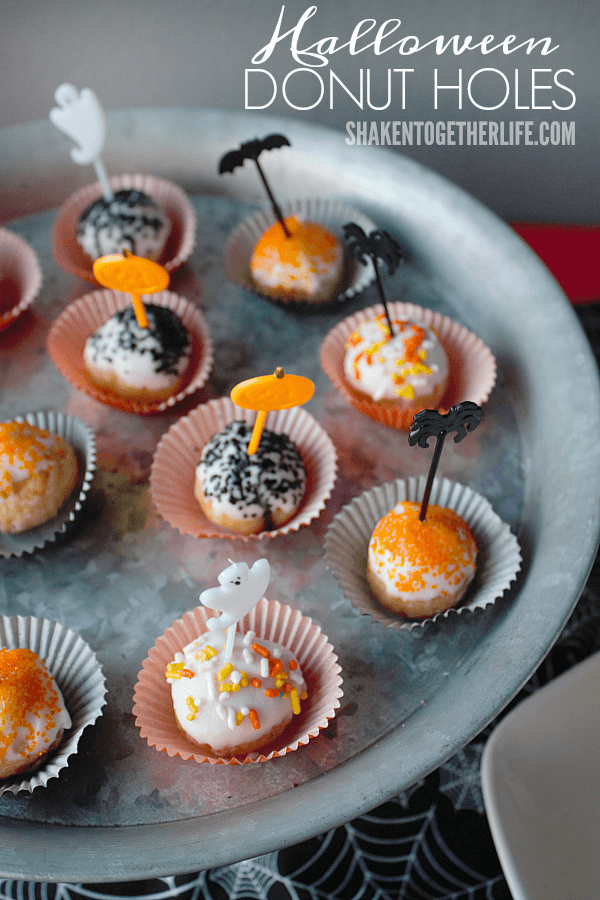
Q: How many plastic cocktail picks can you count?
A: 7